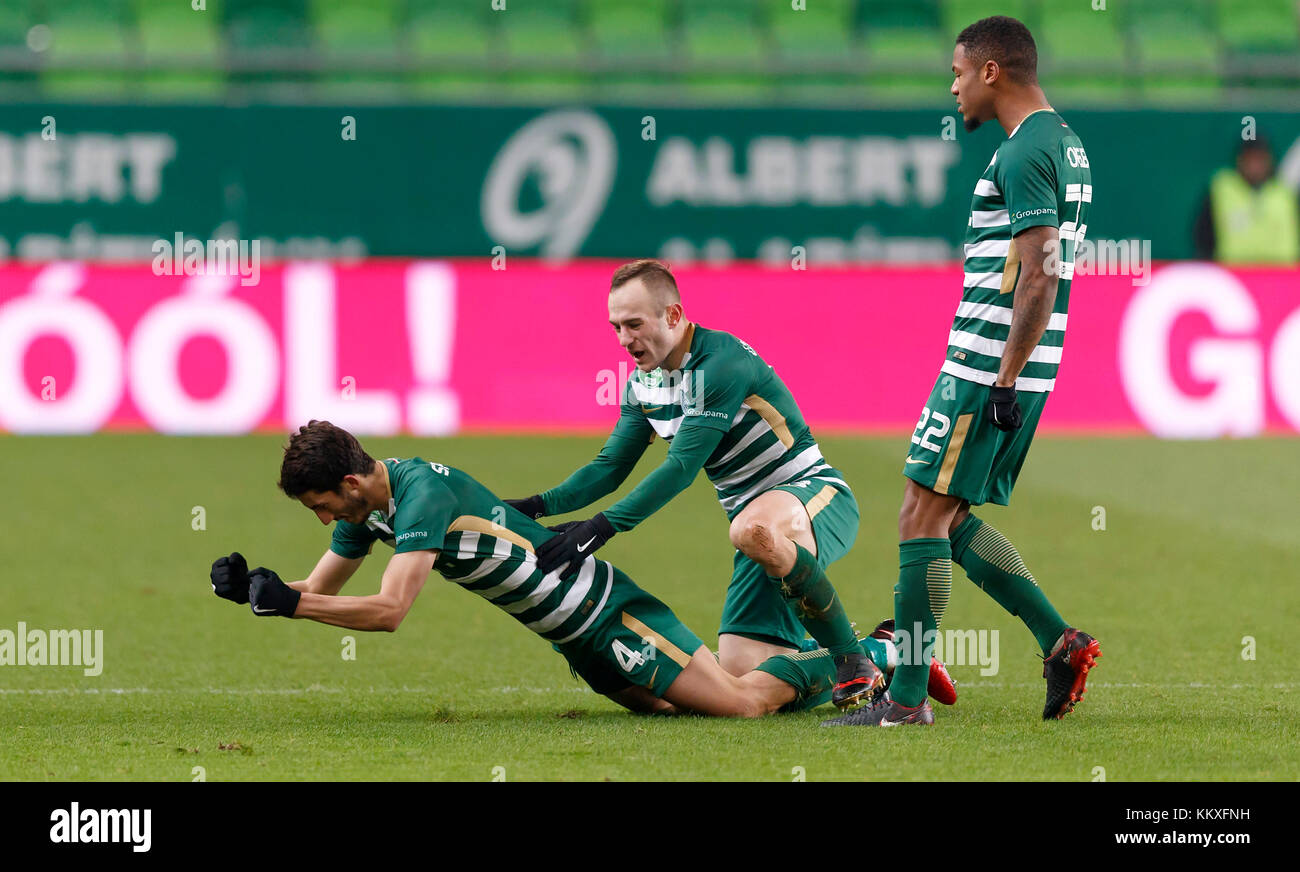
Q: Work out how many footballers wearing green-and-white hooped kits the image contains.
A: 3